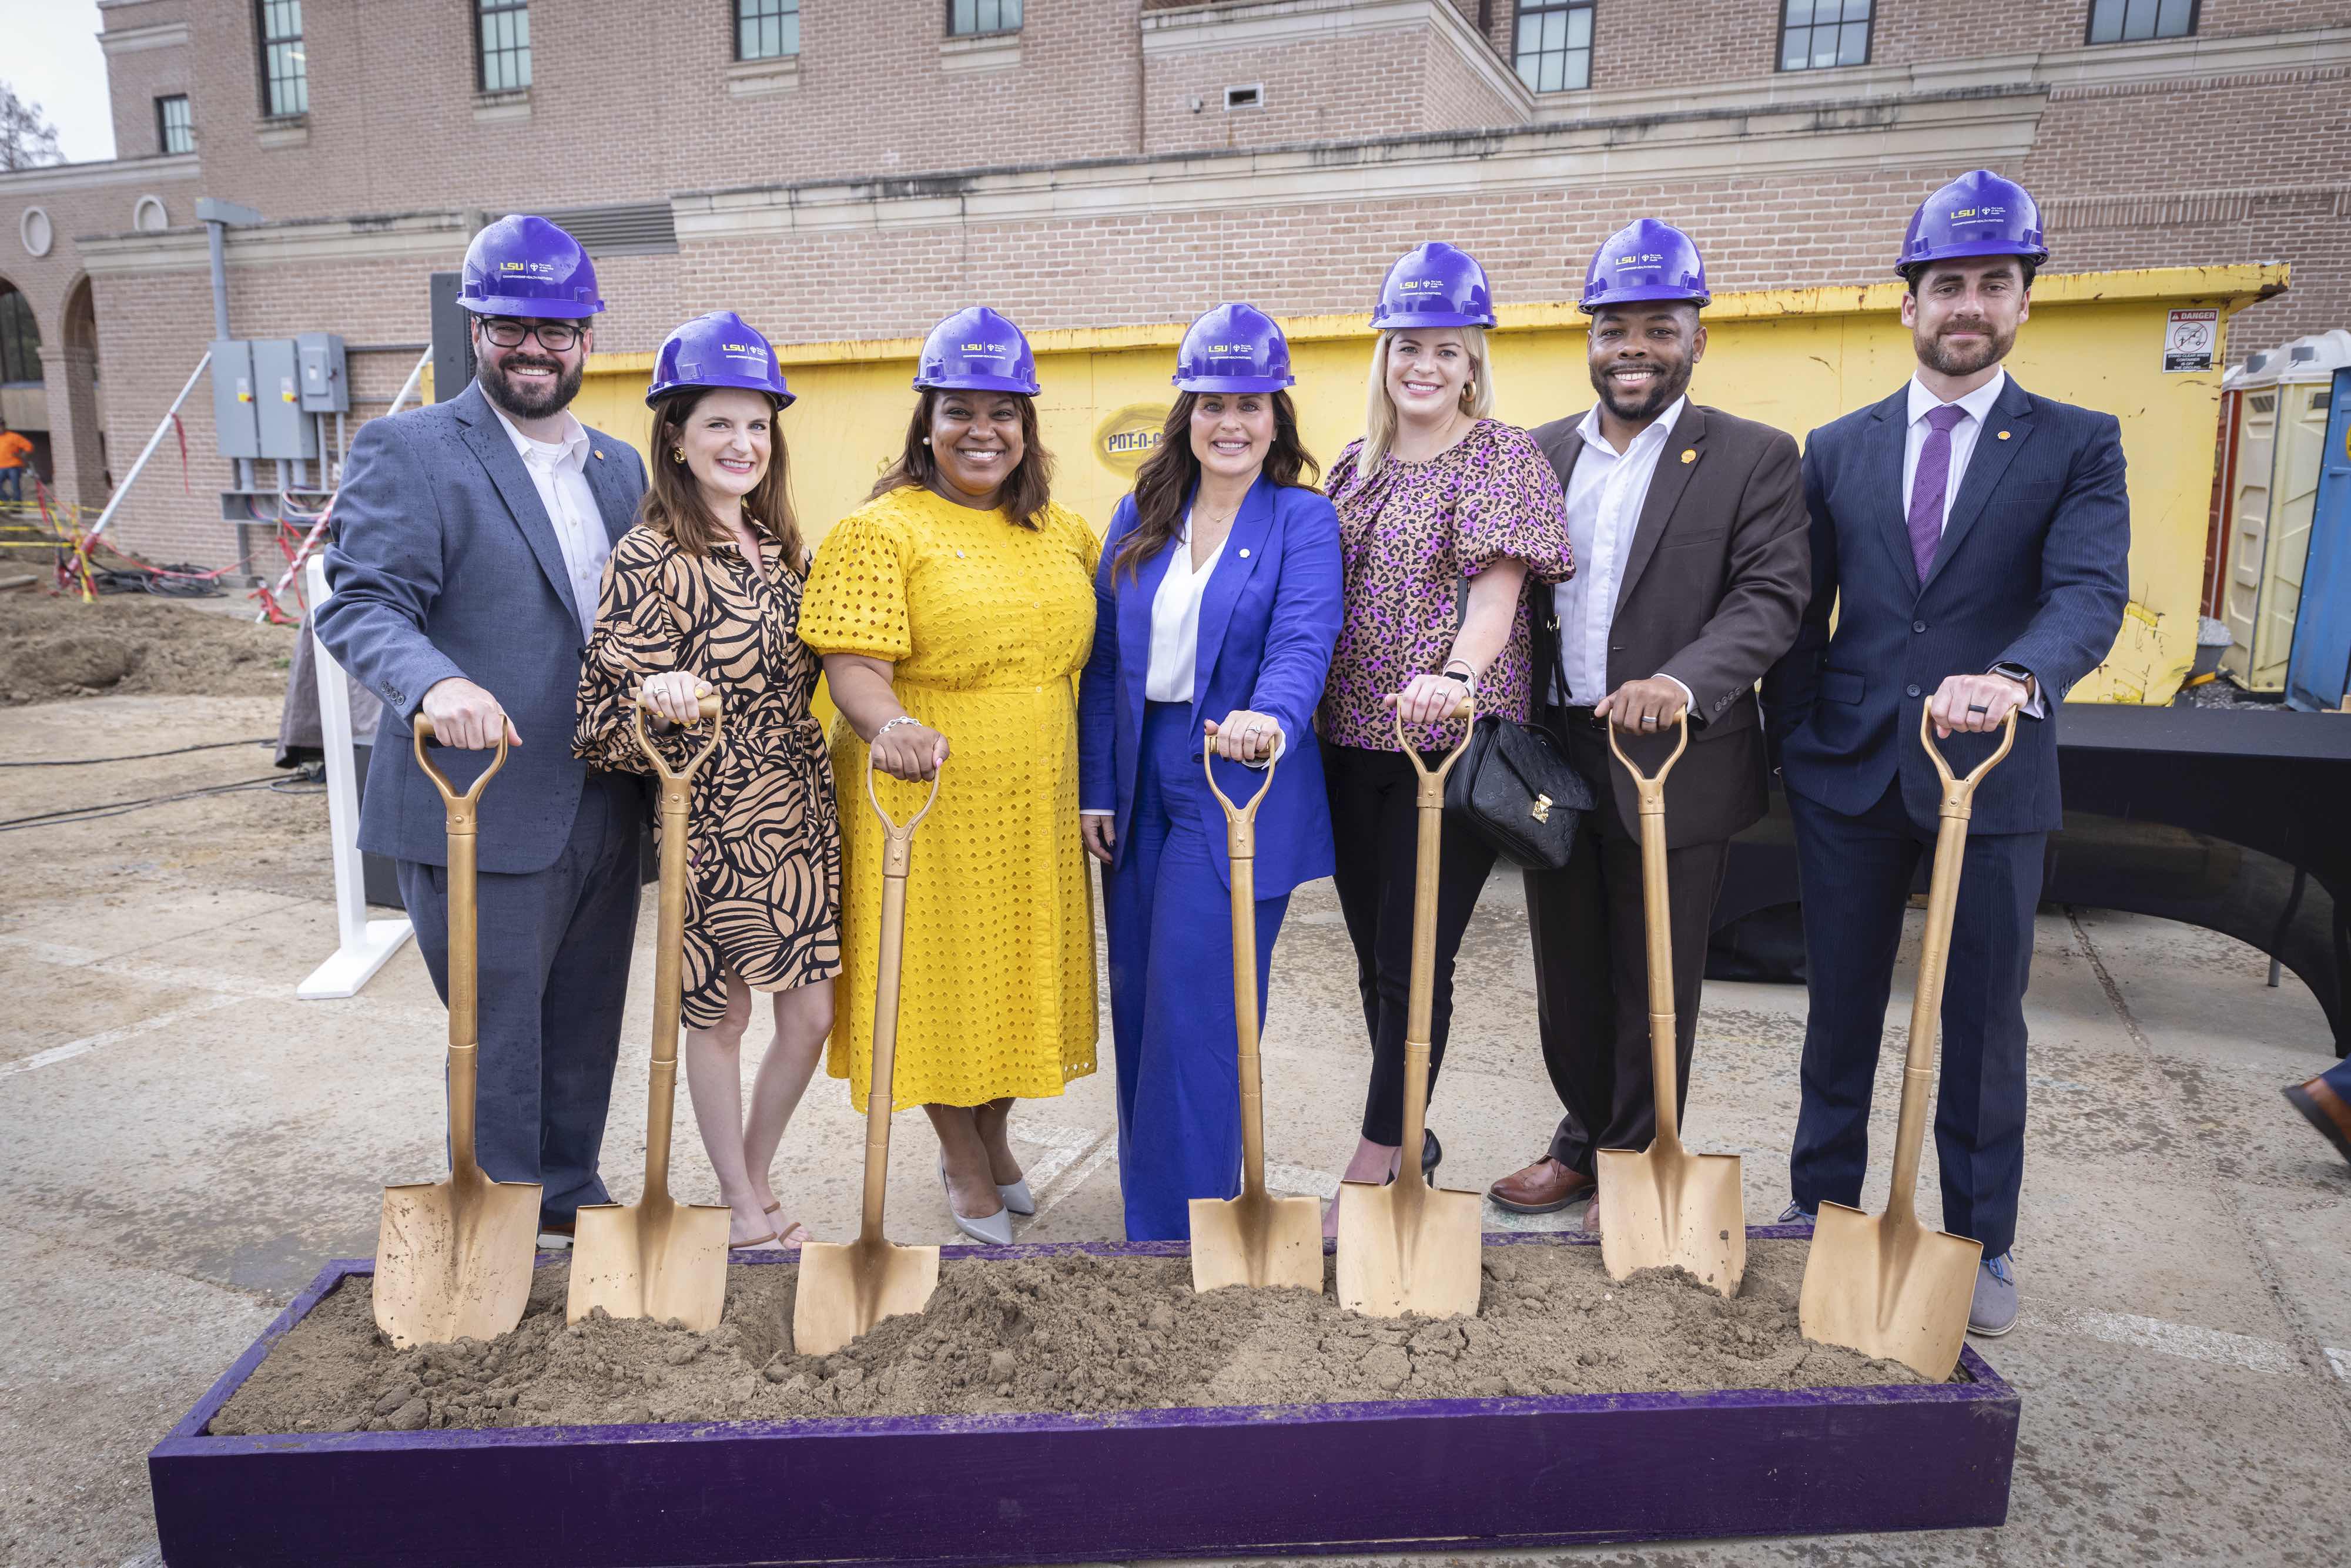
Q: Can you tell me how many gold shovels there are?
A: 7